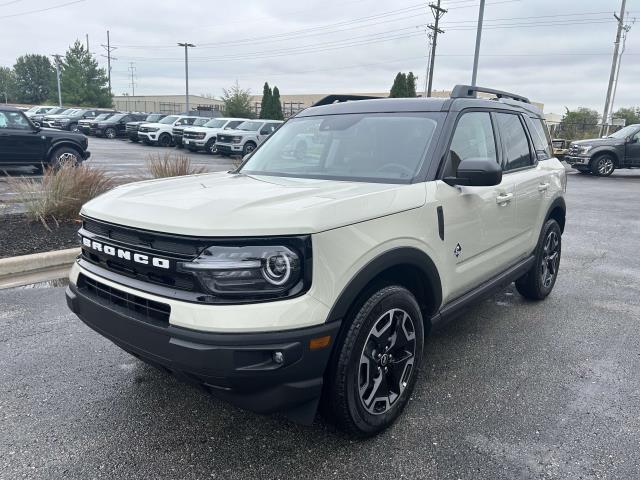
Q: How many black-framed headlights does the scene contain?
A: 1